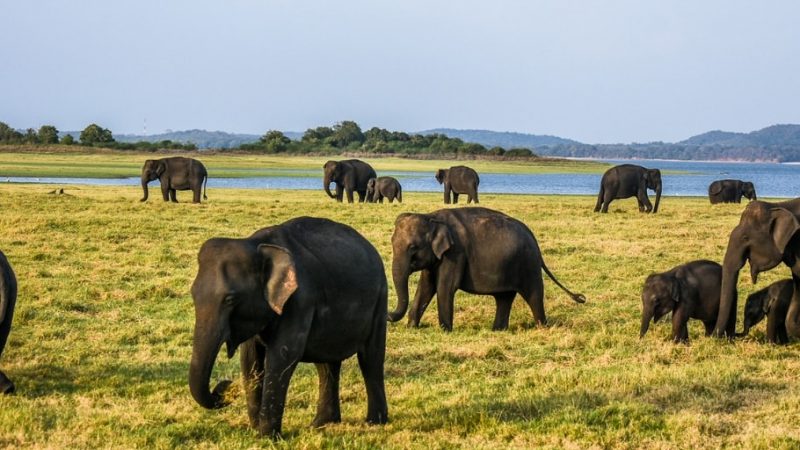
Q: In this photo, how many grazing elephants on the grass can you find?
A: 12